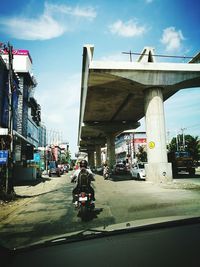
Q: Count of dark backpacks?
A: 1